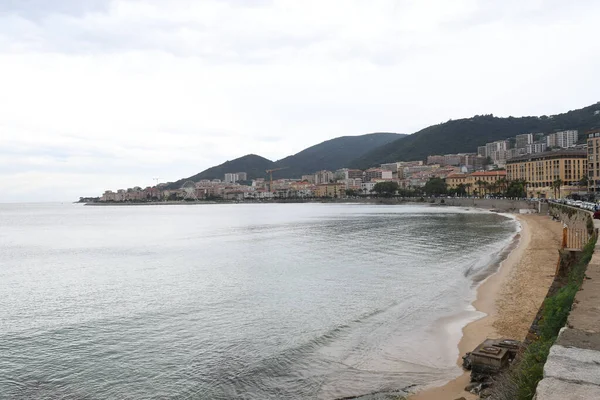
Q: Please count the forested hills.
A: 3